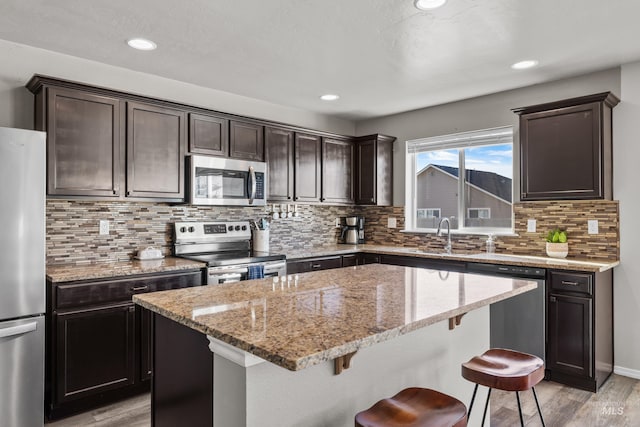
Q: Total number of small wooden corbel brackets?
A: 2